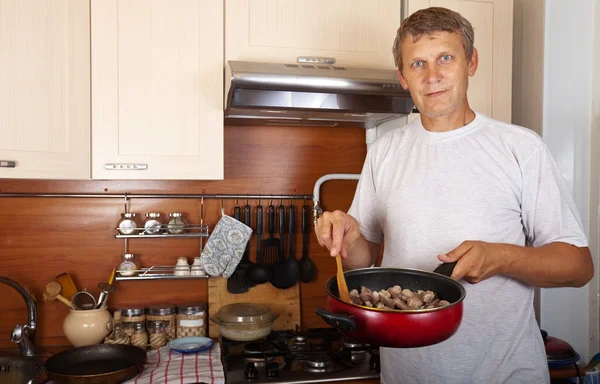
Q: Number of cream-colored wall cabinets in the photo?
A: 4